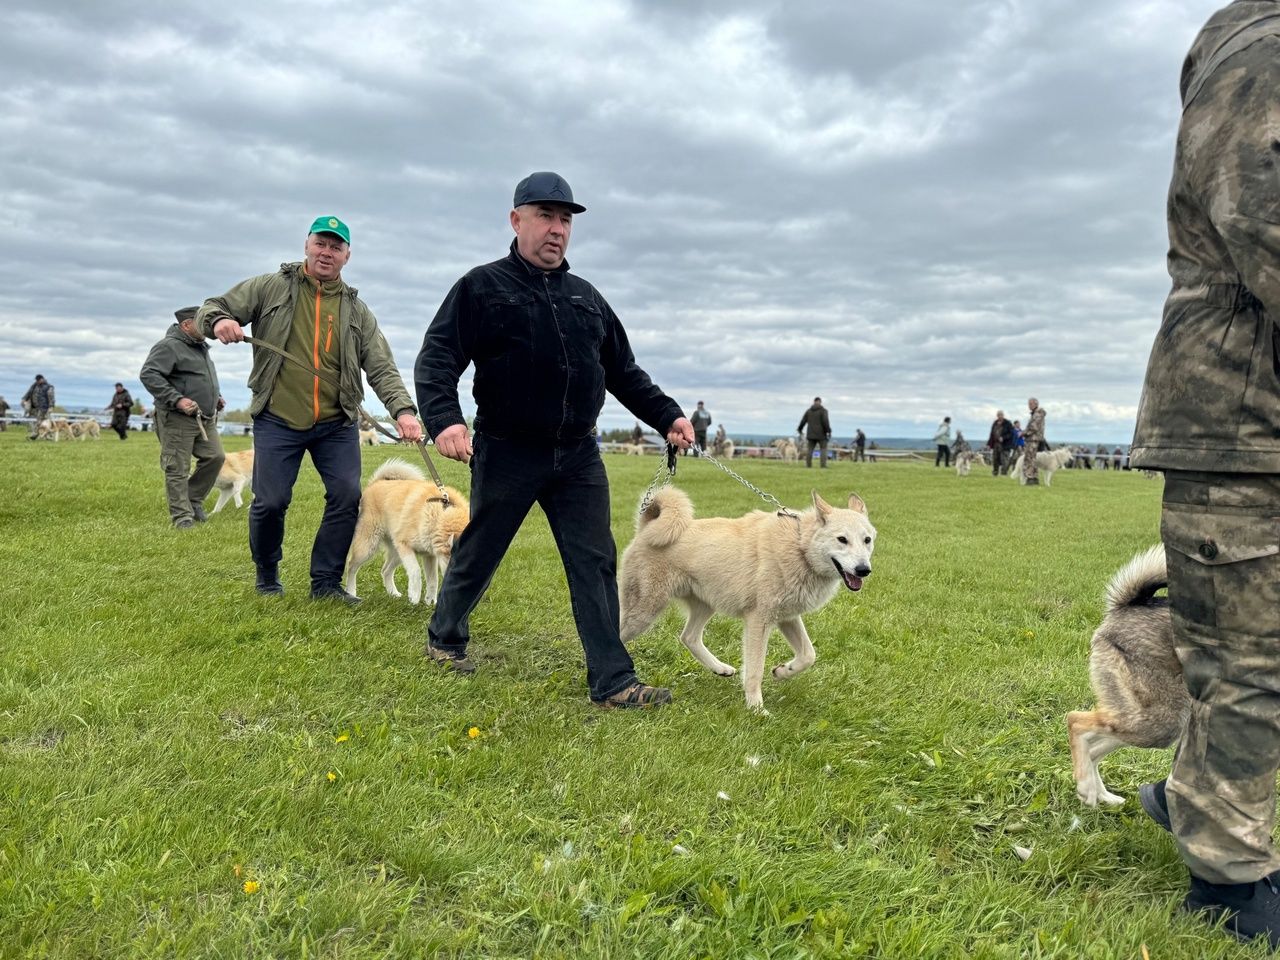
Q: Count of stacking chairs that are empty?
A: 0